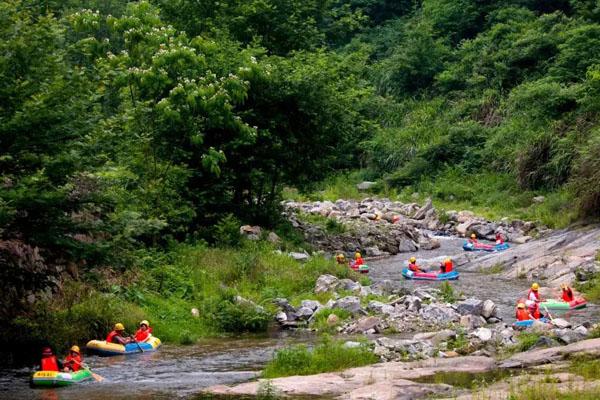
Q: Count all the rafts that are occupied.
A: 7